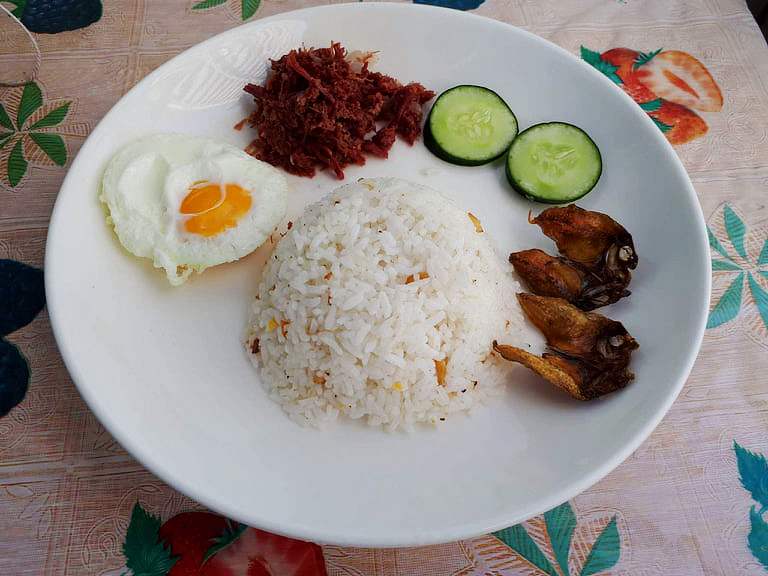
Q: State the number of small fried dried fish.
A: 2